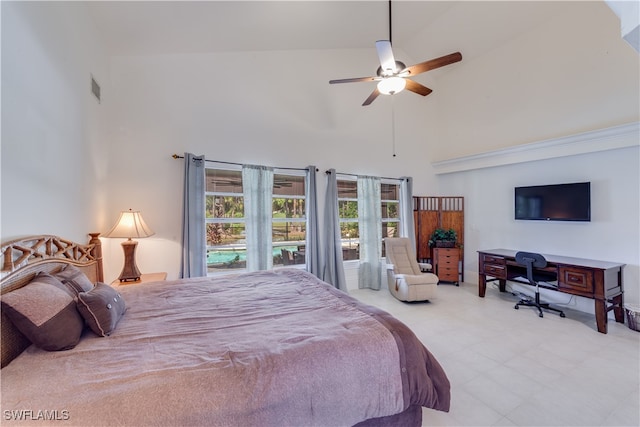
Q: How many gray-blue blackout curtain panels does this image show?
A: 4